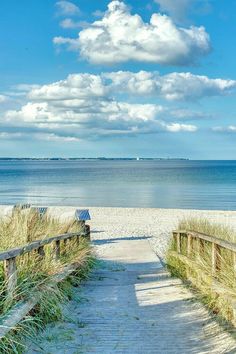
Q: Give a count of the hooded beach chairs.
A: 3